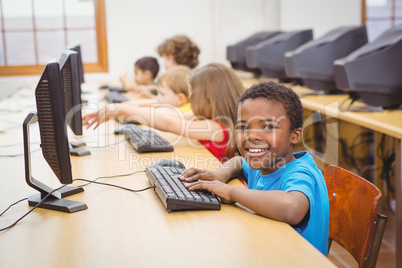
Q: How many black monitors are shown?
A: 7